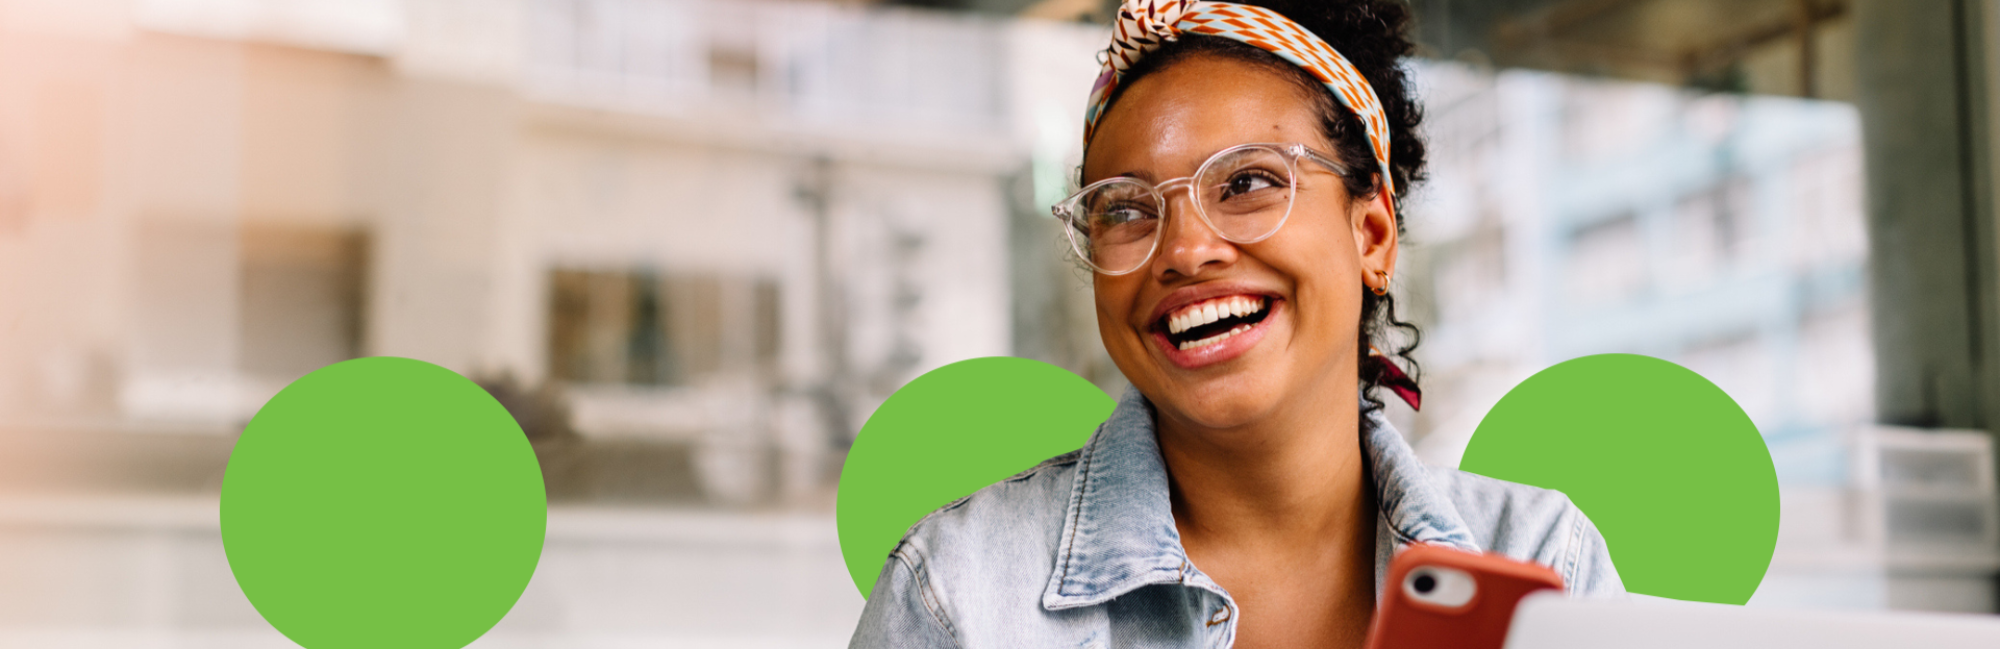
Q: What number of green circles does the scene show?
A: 3